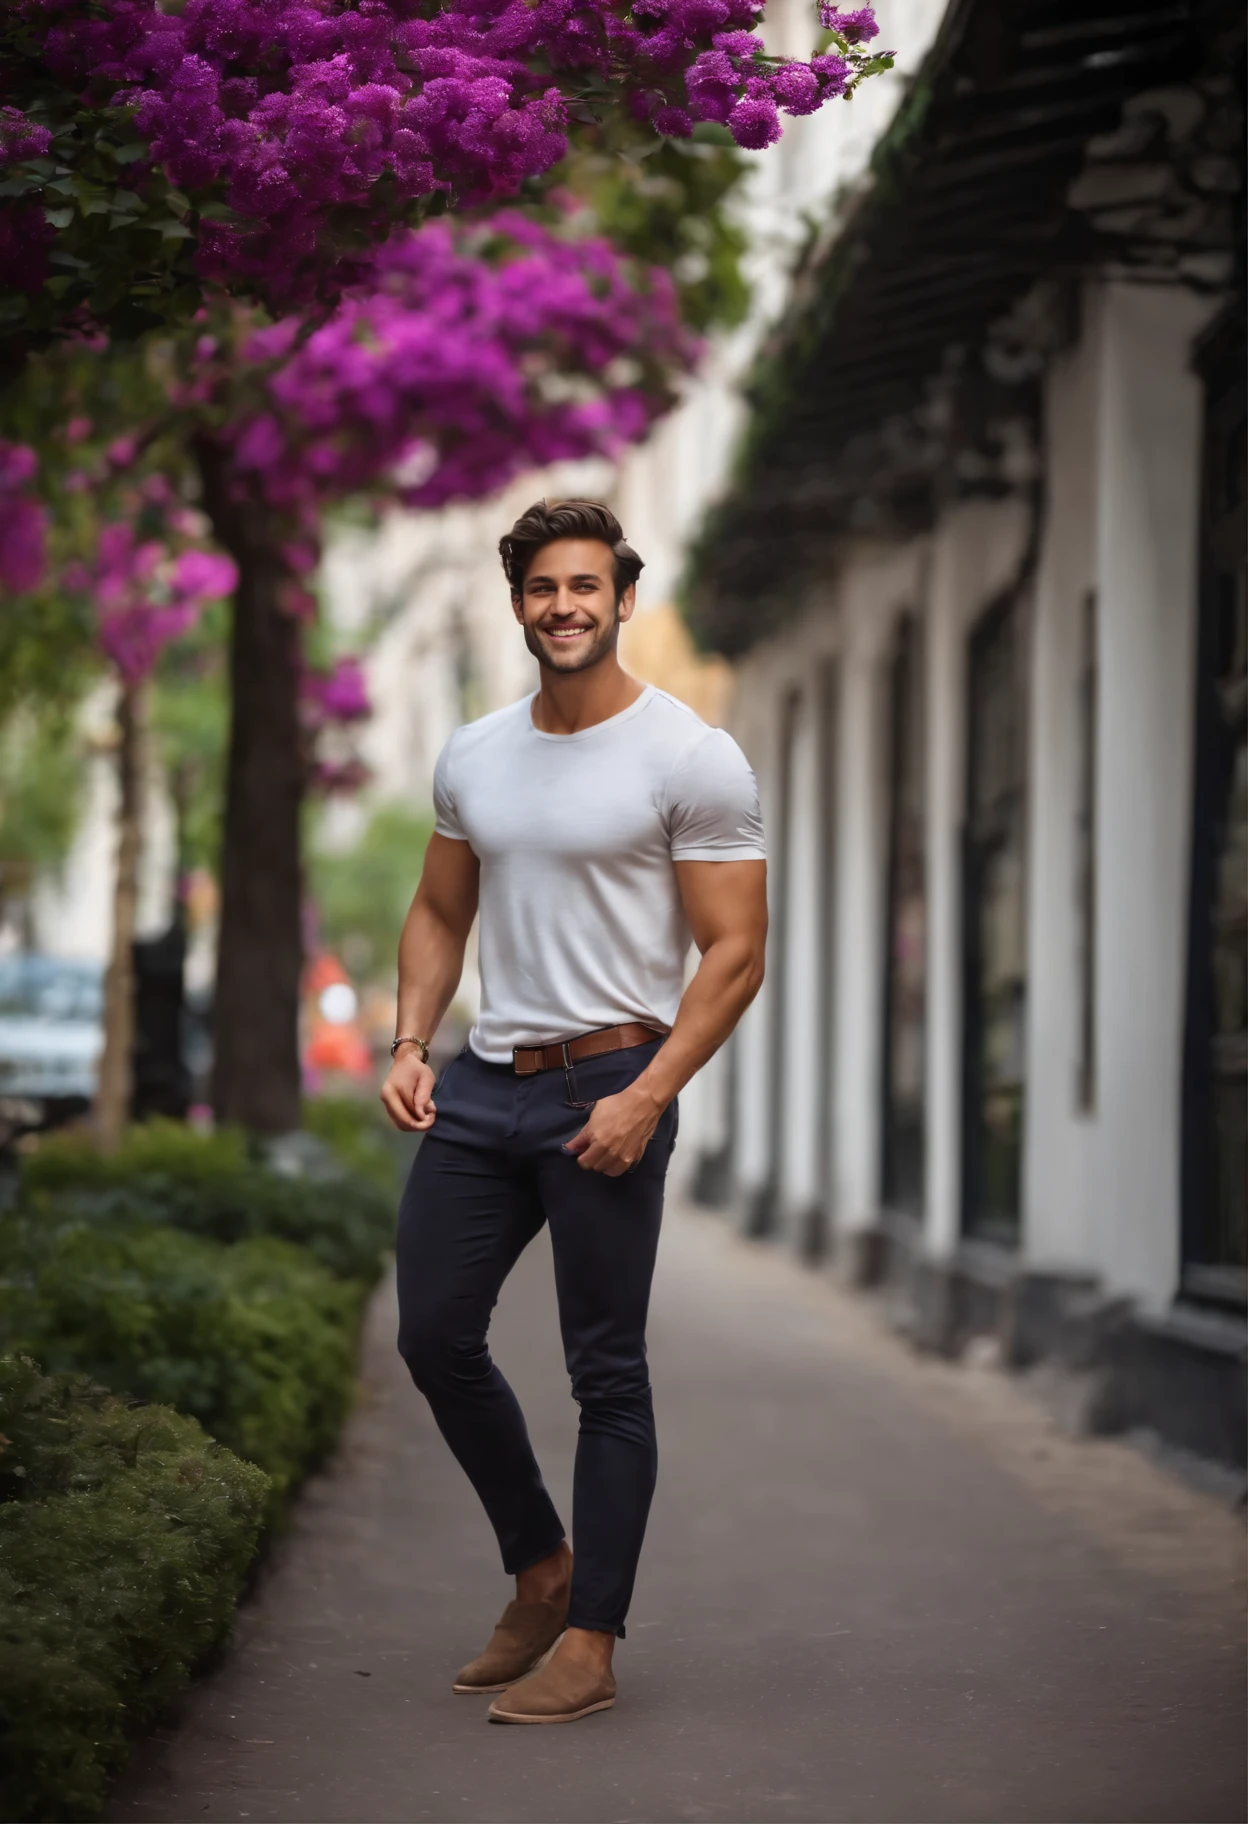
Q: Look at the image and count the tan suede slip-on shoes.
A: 2